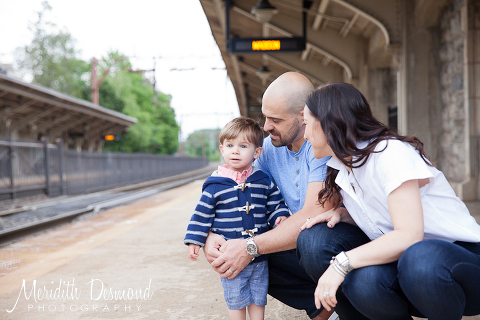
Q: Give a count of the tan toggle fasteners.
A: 3